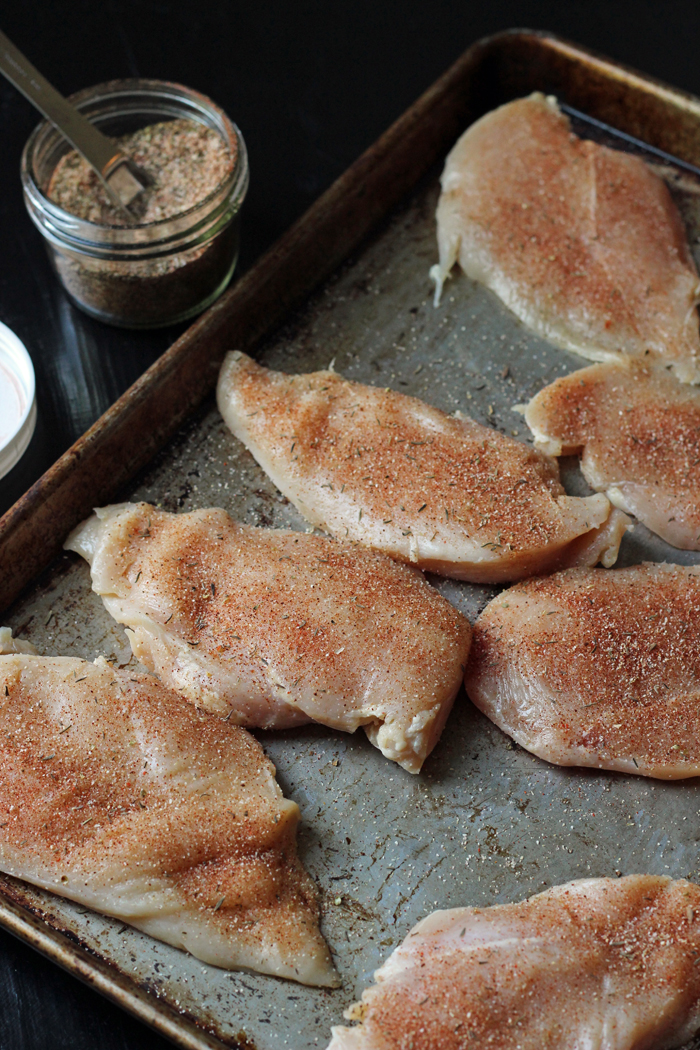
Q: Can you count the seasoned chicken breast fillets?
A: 7